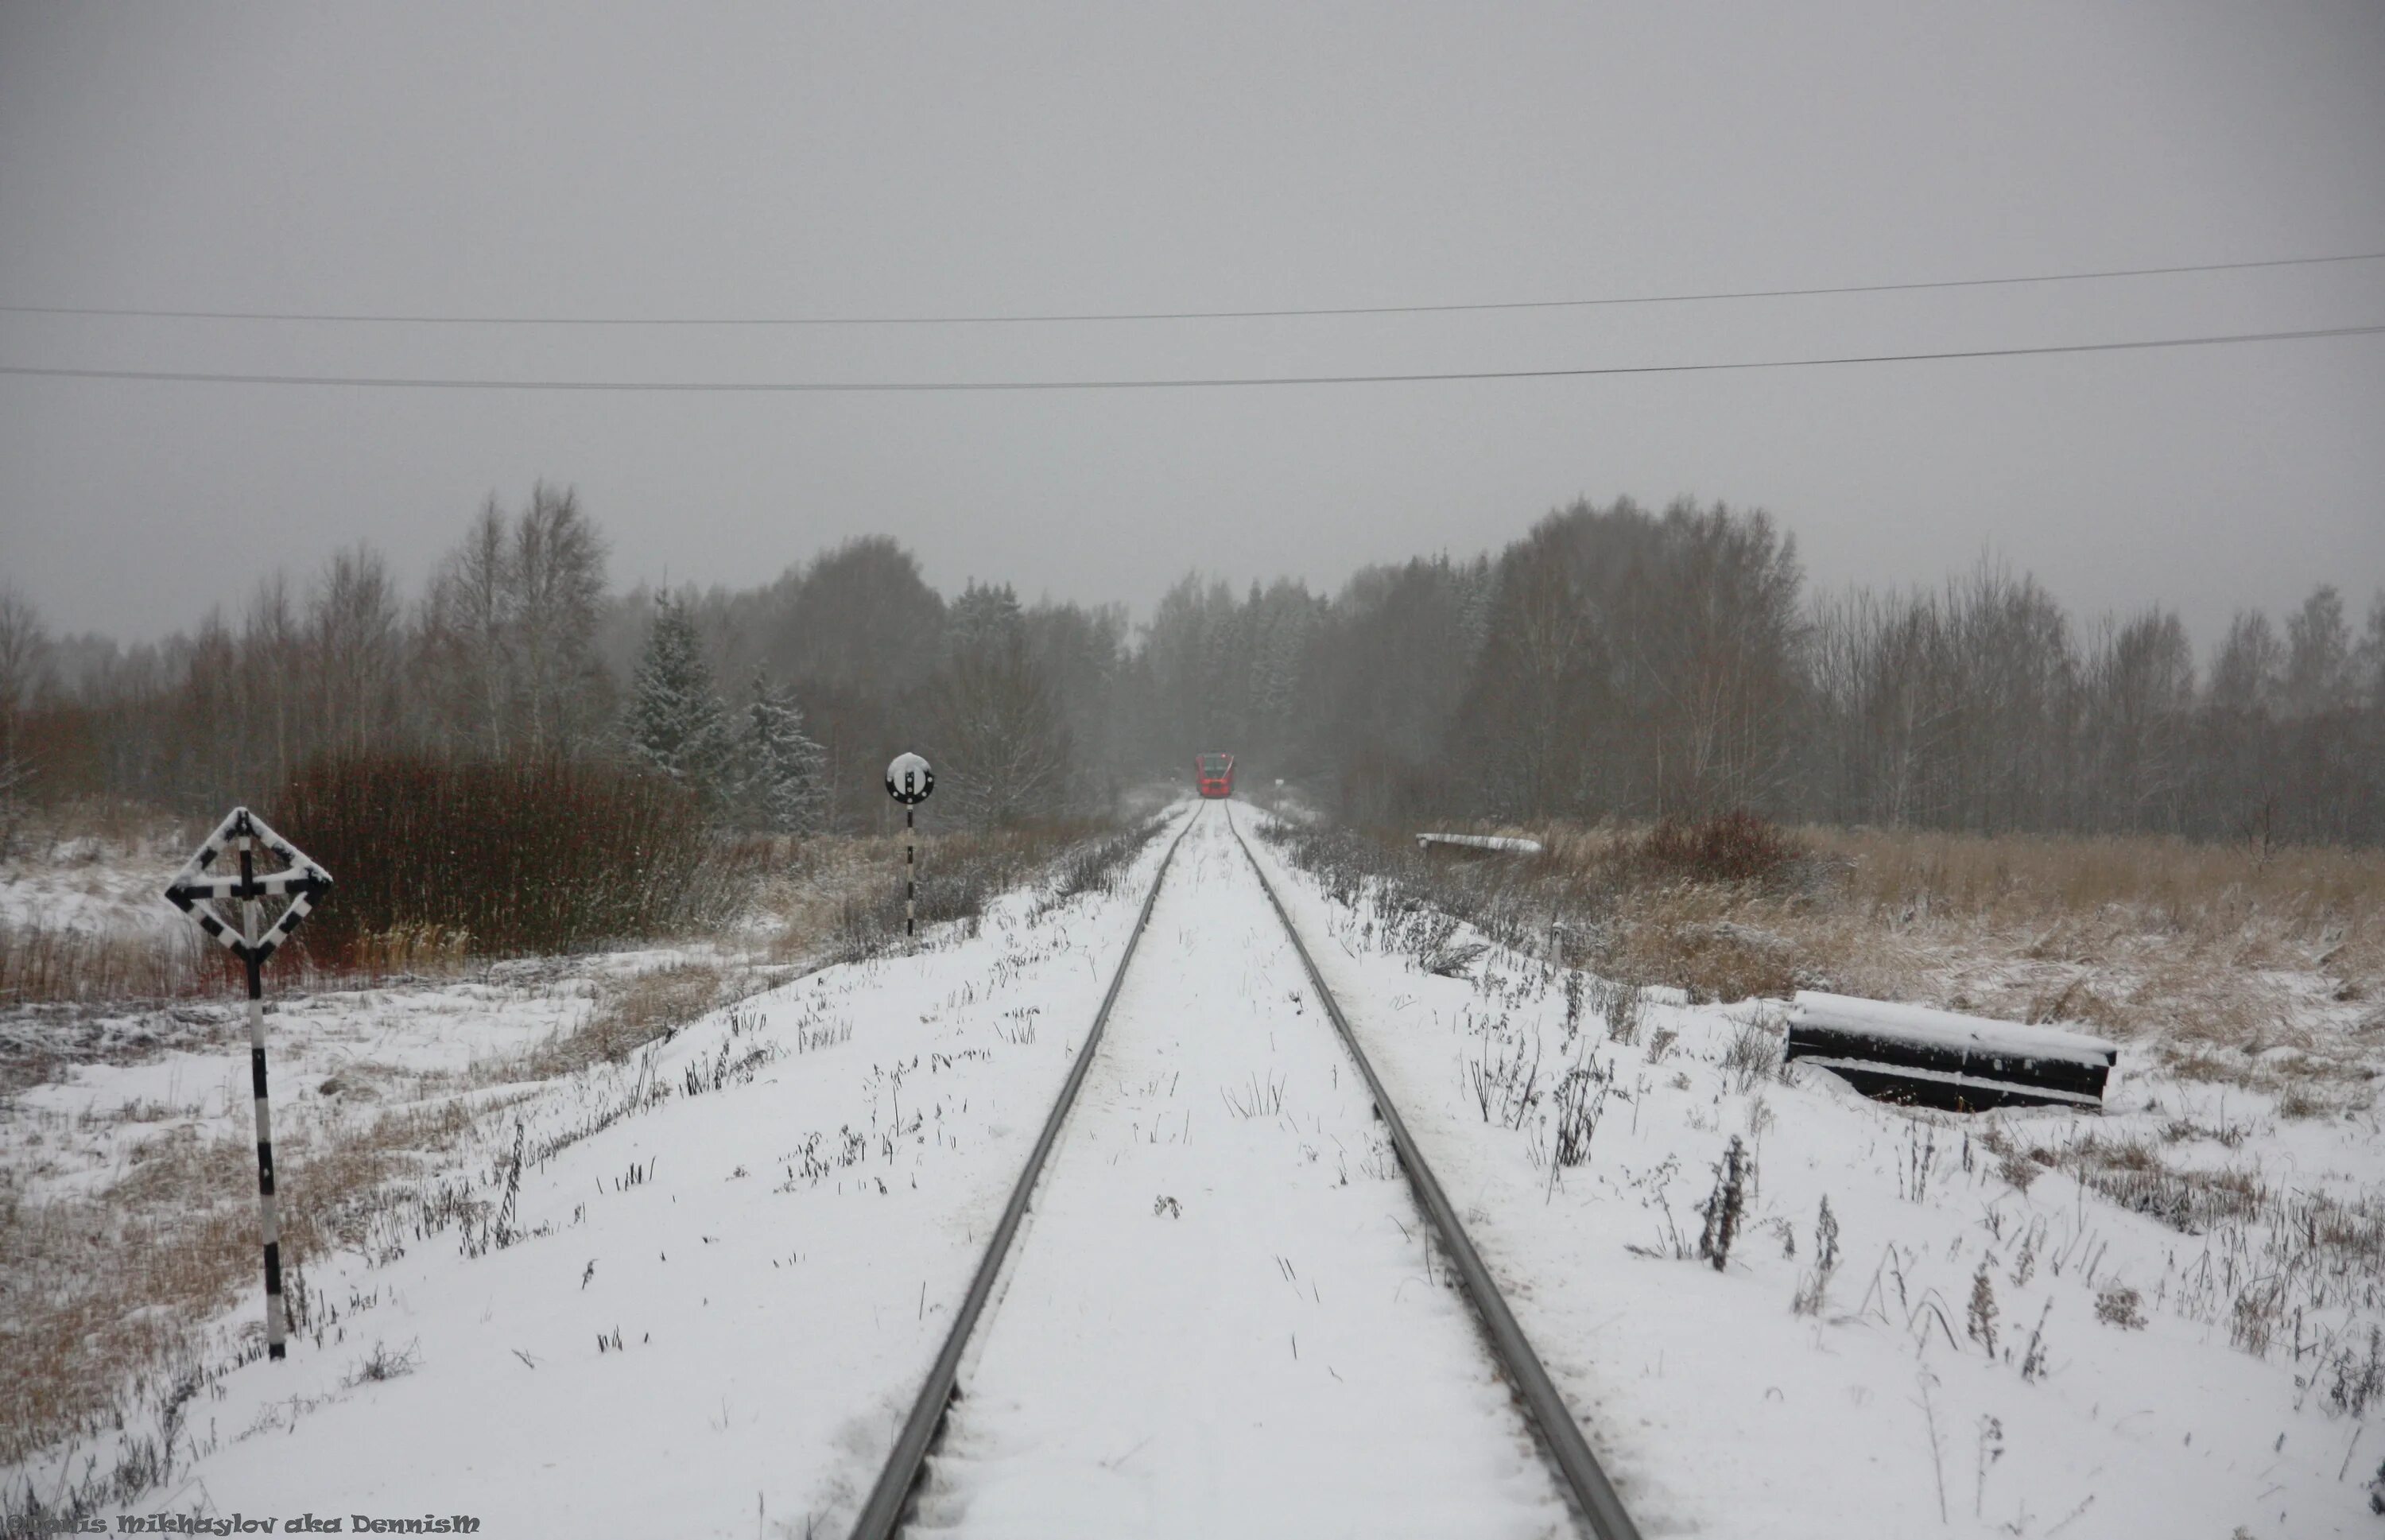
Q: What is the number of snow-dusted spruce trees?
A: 2